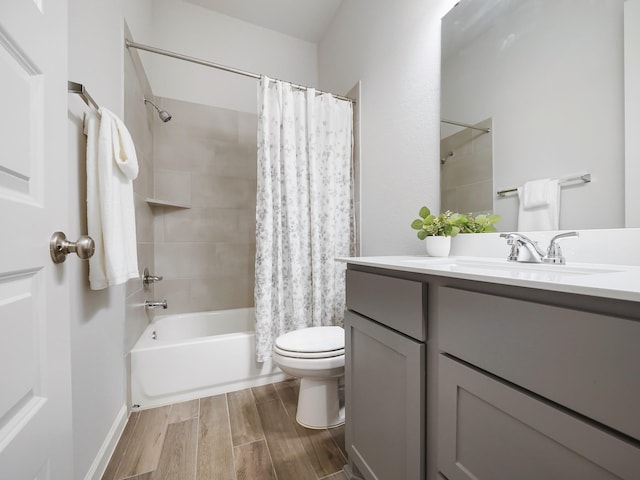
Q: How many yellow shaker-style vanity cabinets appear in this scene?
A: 0